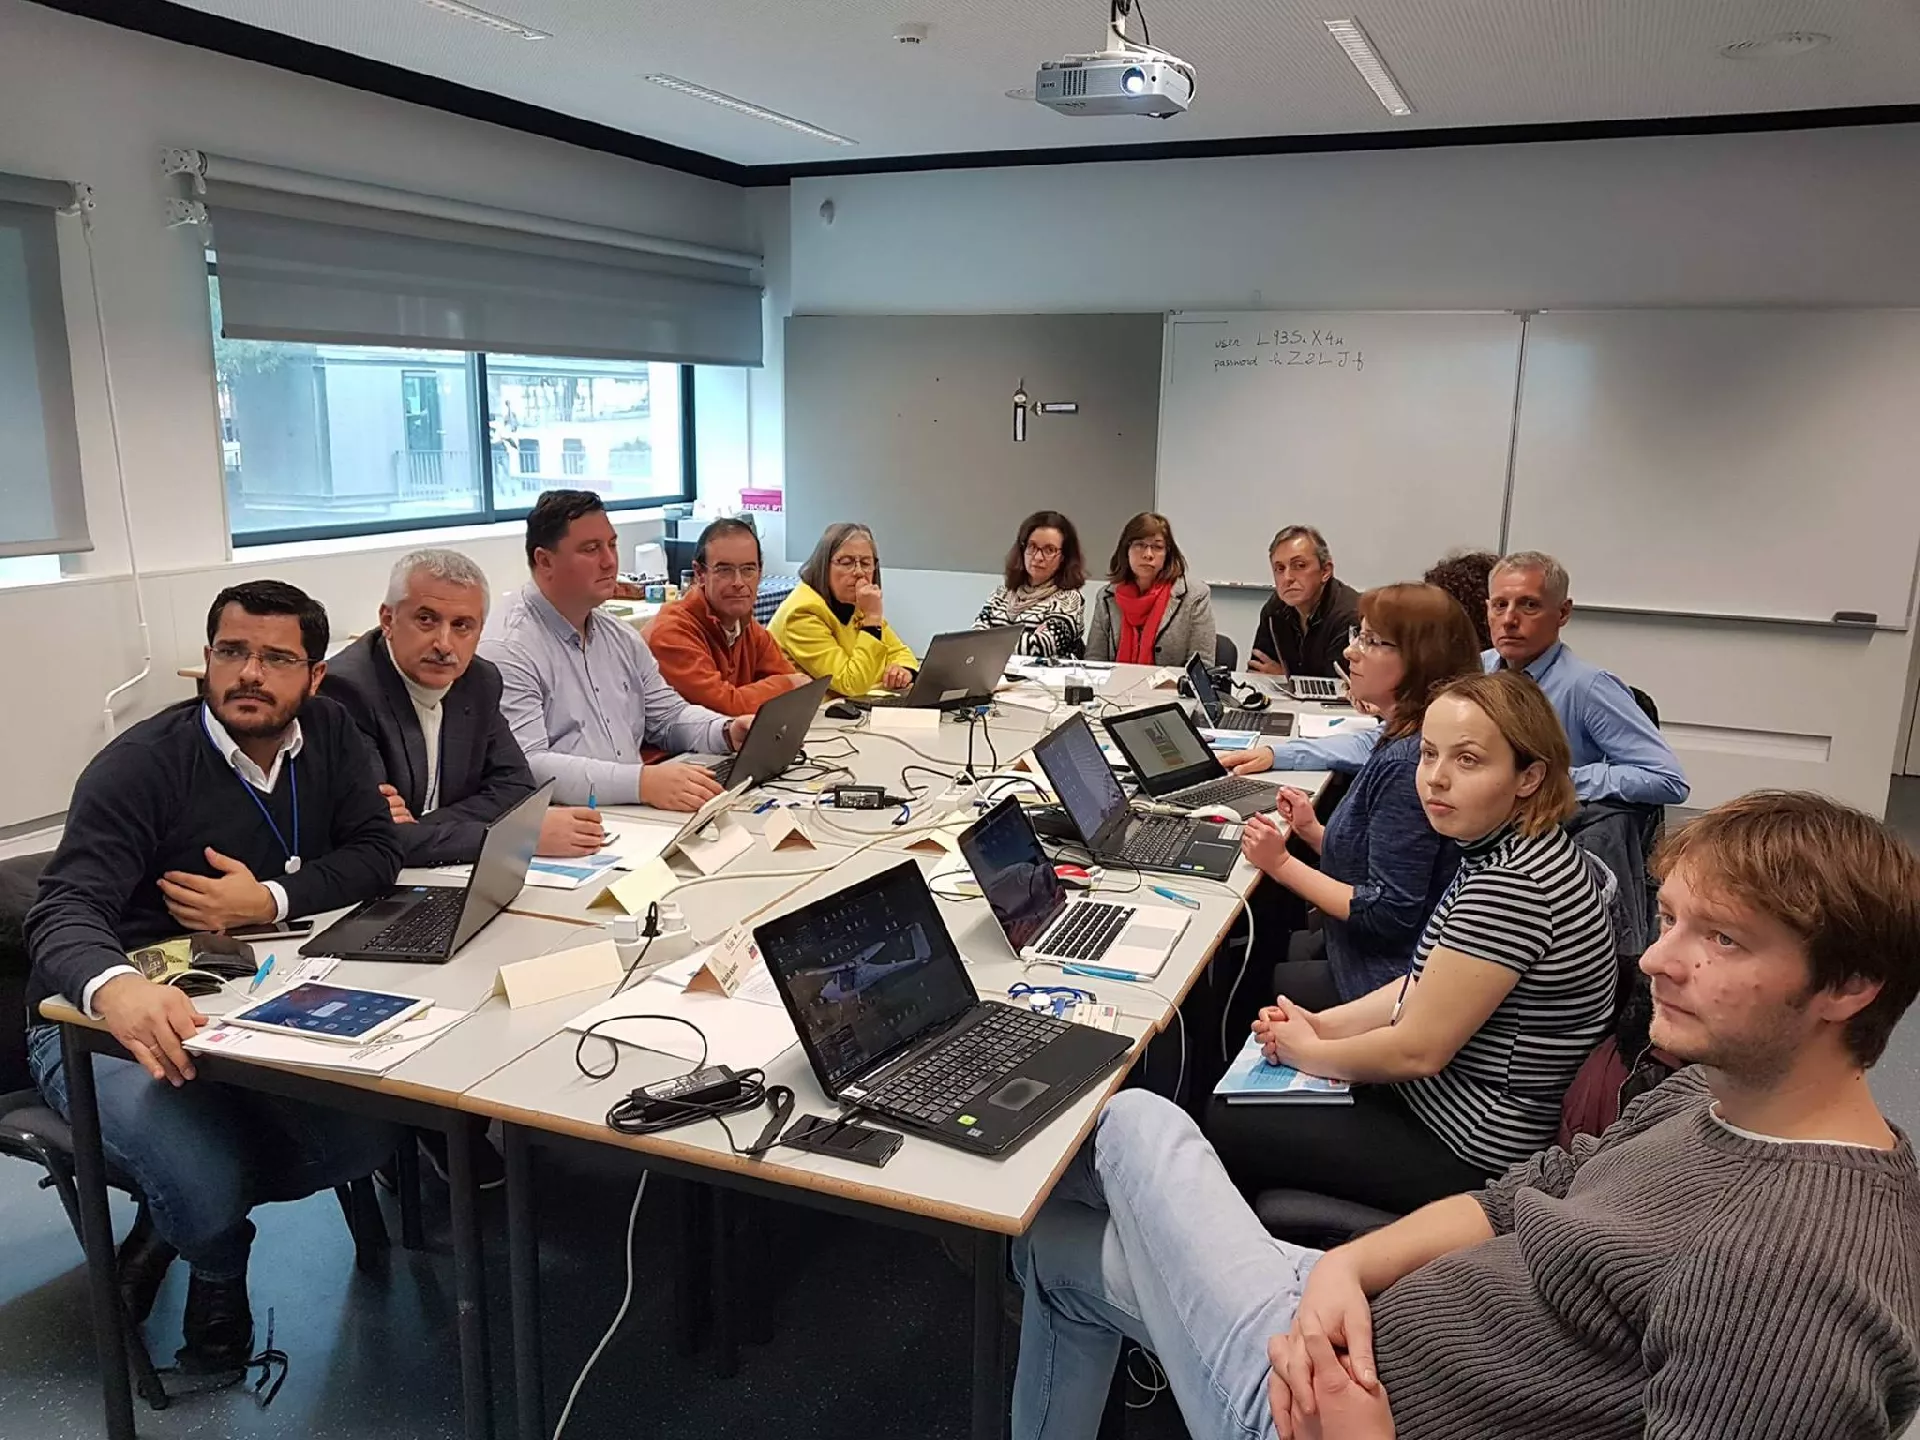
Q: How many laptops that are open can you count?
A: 9